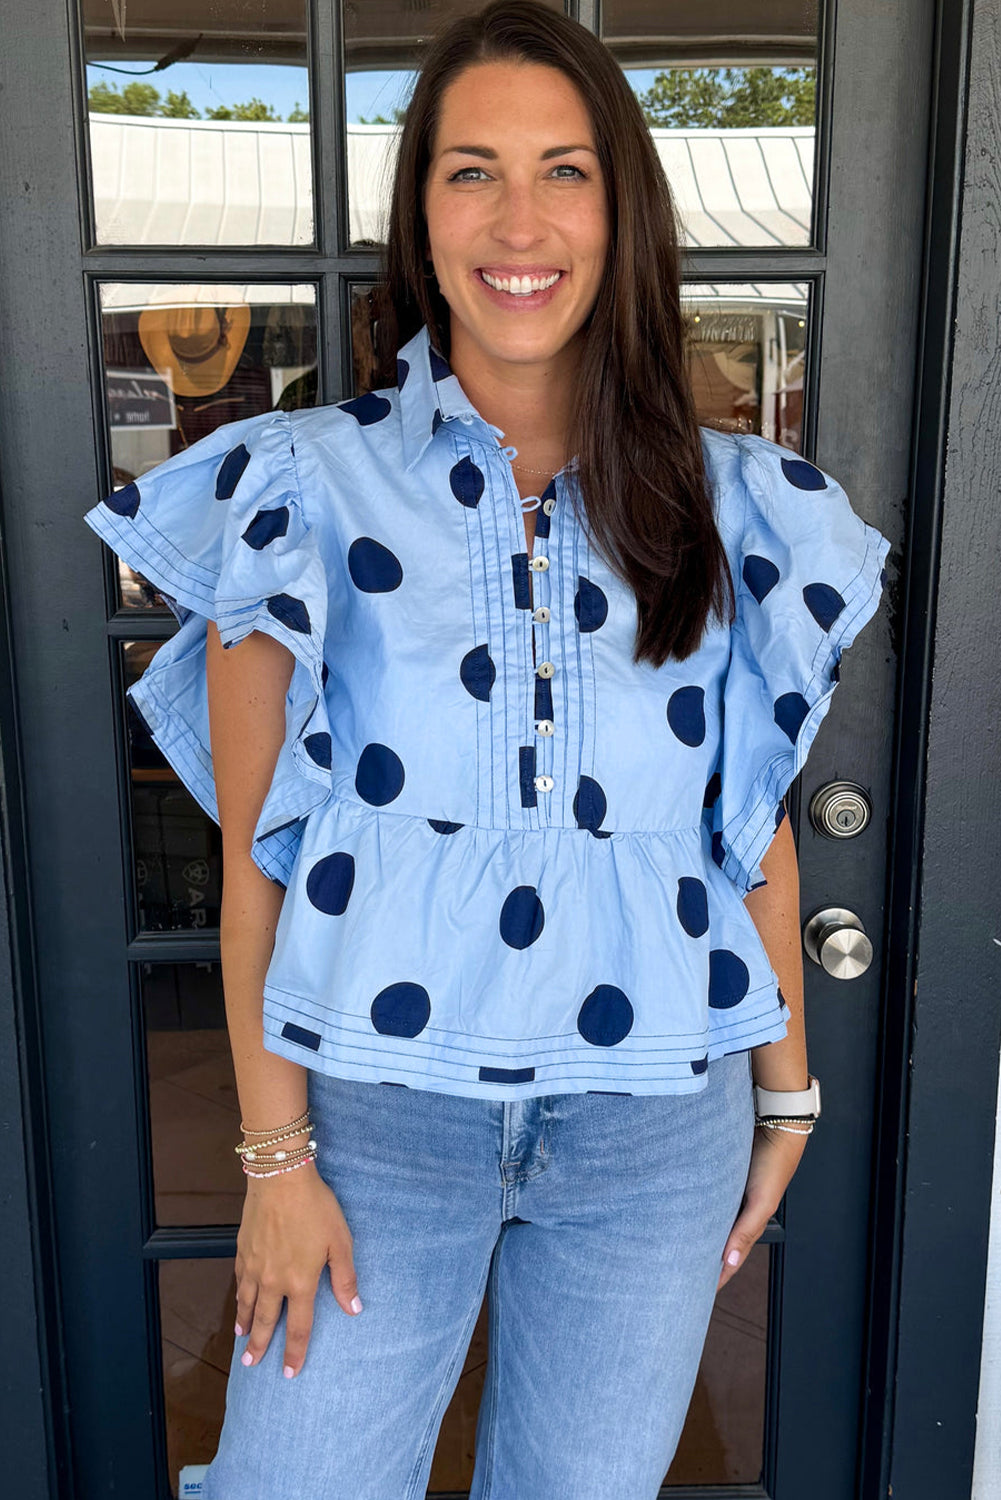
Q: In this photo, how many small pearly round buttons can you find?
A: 6